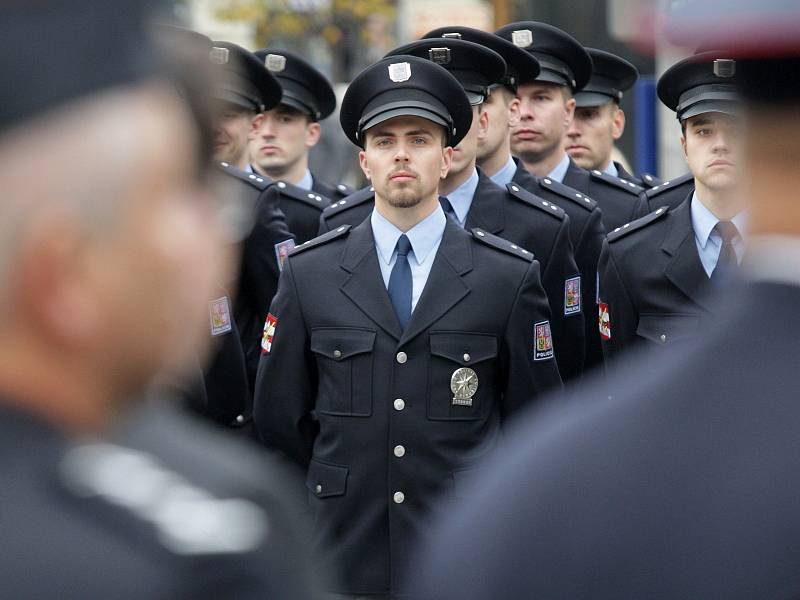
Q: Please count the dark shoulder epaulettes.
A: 12